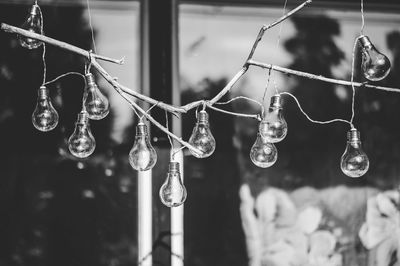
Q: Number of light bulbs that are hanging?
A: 11